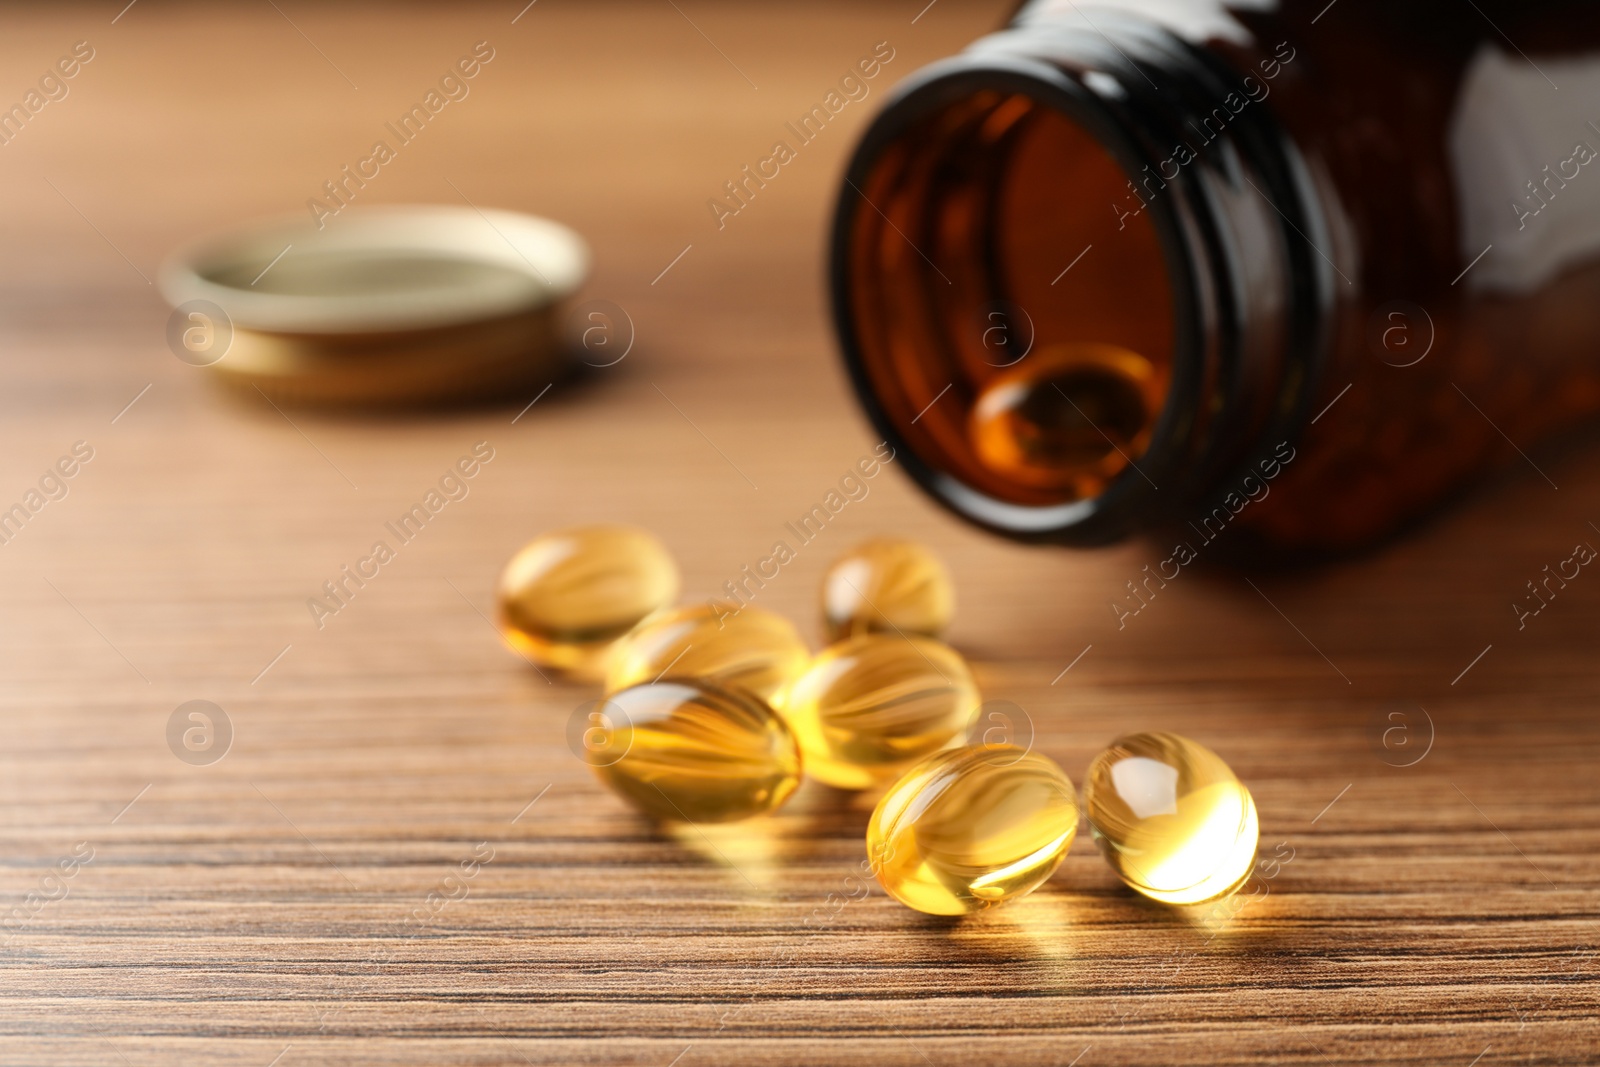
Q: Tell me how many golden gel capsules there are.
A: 8